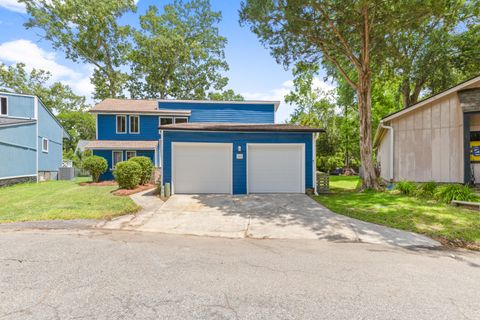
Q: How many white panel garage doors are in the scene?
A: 2